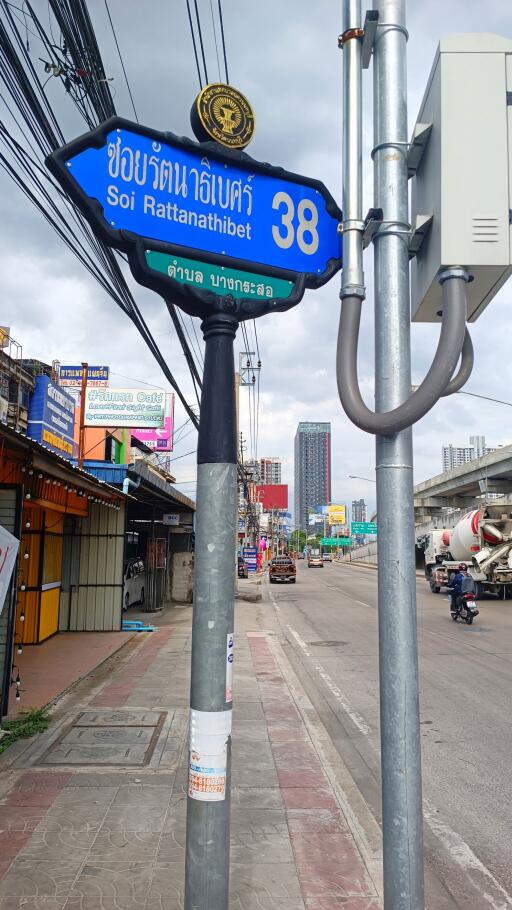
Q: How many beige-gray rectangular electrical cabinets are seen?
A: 1